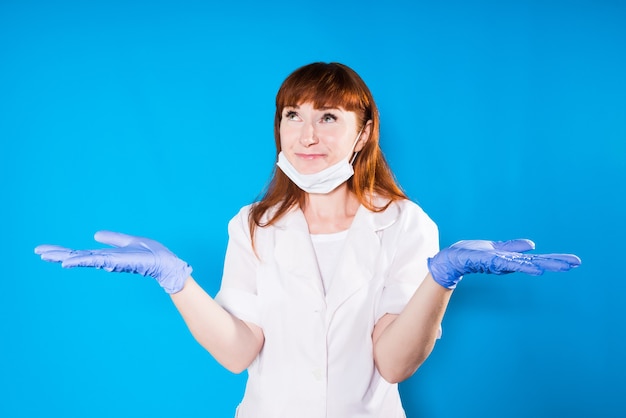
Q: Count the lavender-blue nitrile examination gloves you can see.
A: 2